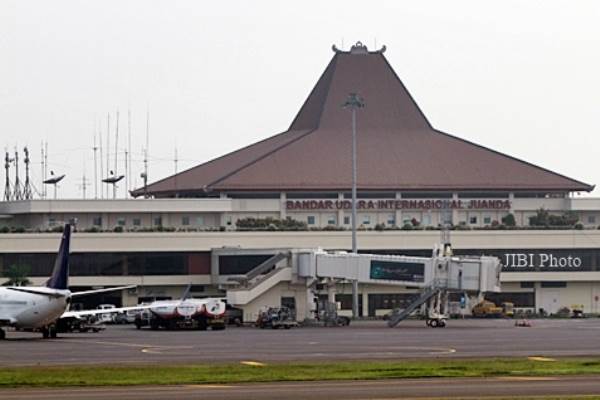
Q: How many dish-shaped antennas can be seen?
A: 2